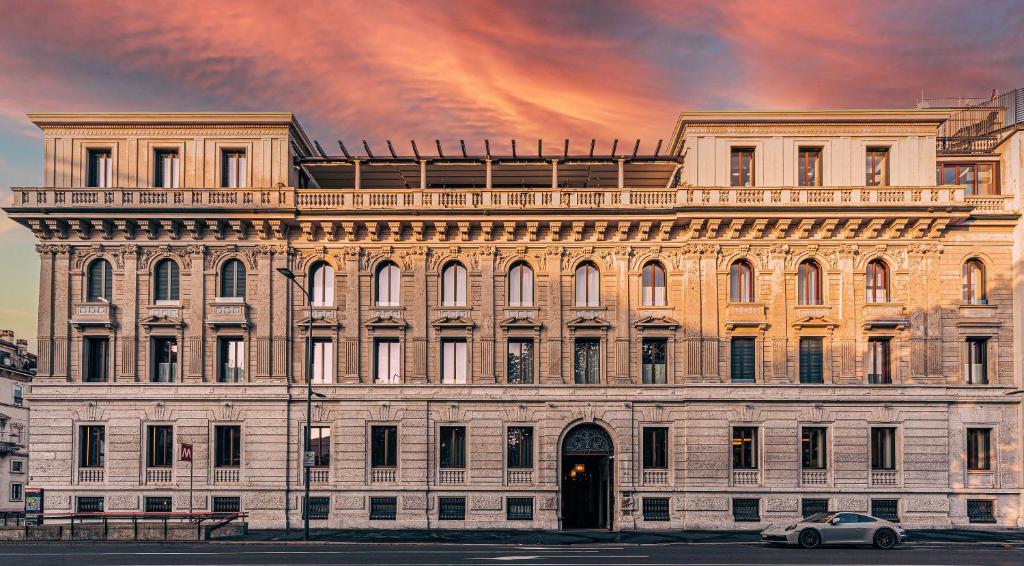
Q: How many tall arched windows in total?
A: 13